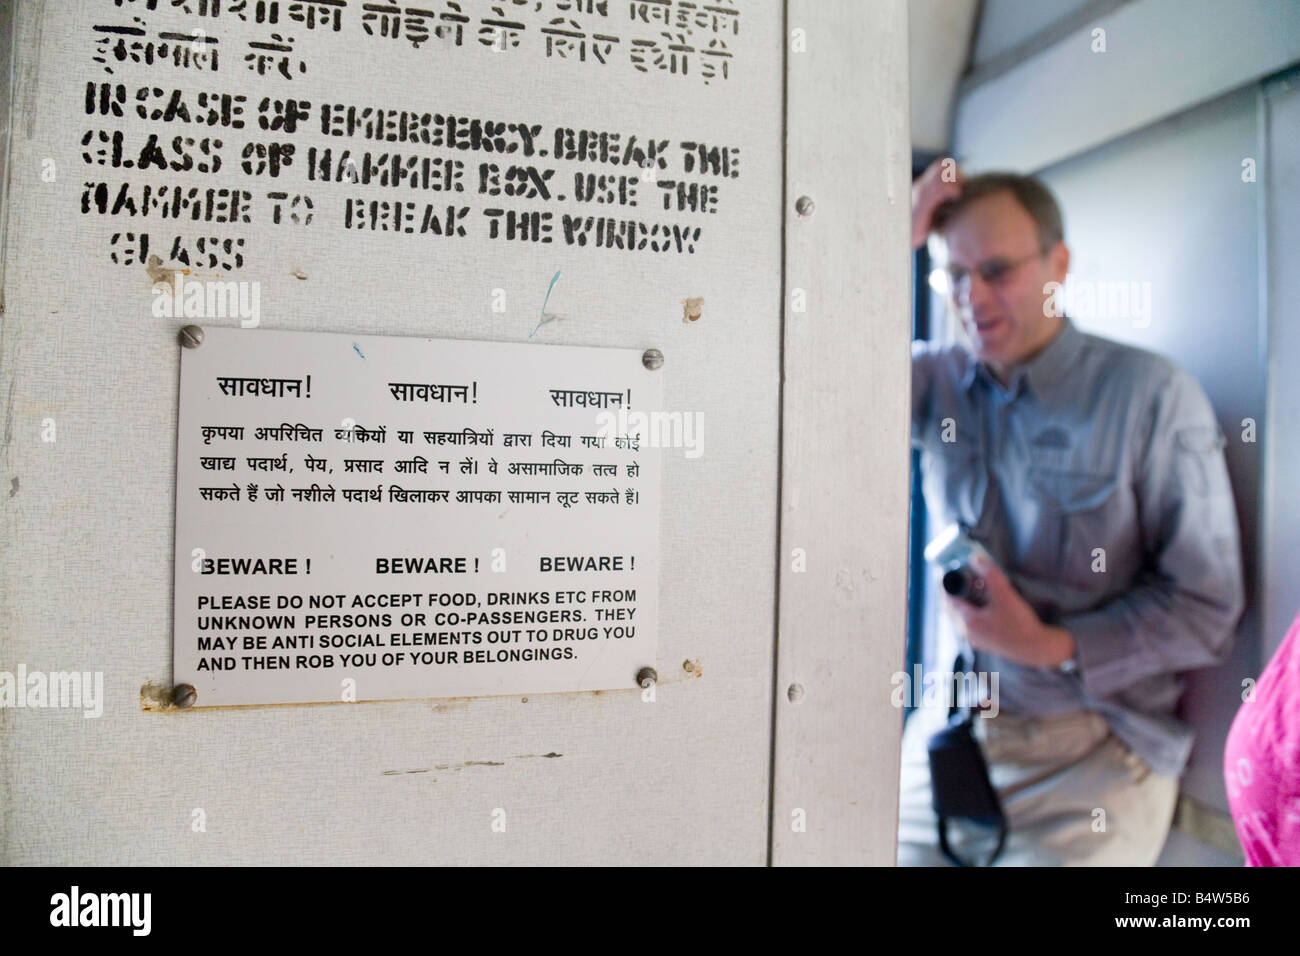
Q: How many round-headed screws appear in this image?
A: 6